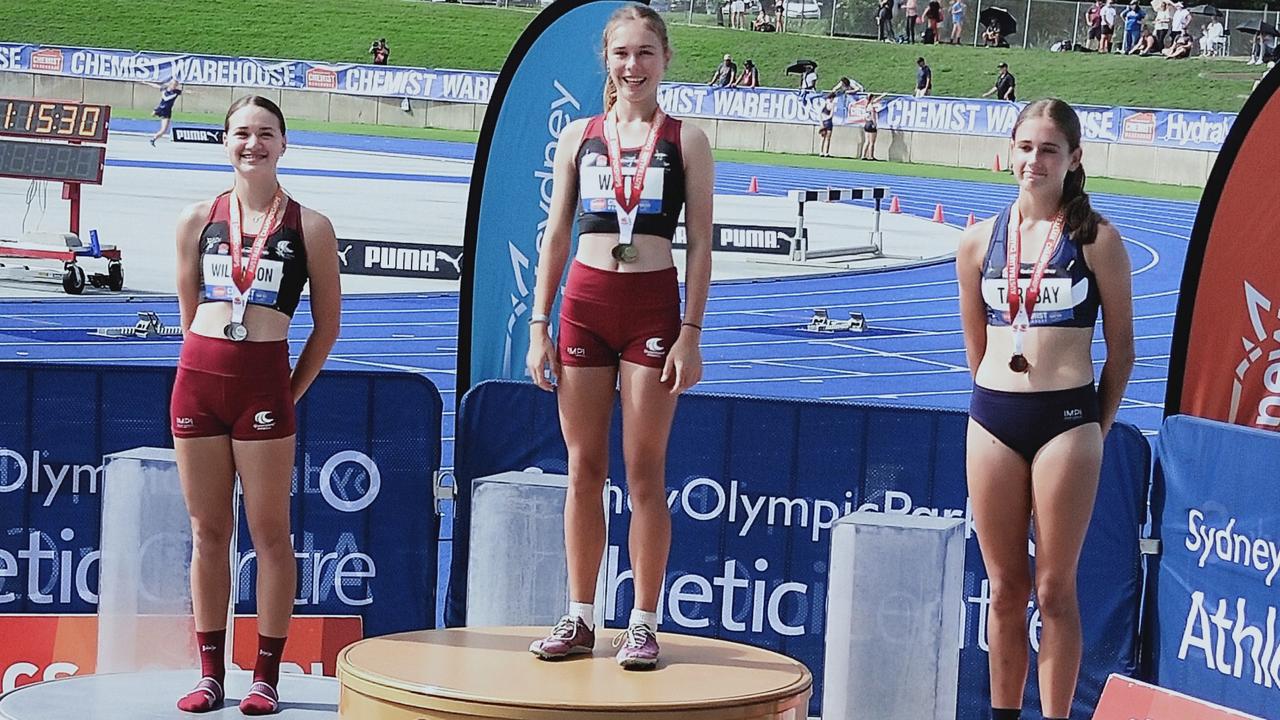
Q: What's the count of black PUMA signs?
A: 3